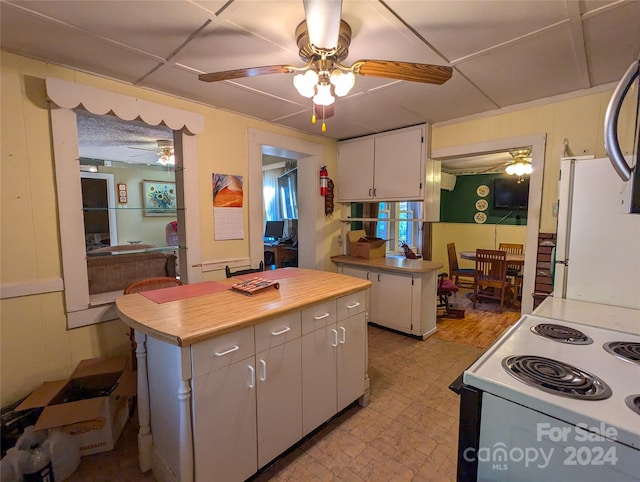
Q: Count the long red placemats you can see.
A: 2